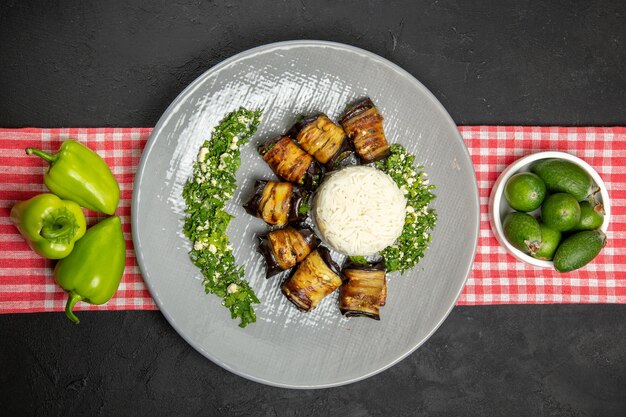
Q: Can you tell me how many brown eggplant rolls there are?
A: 7